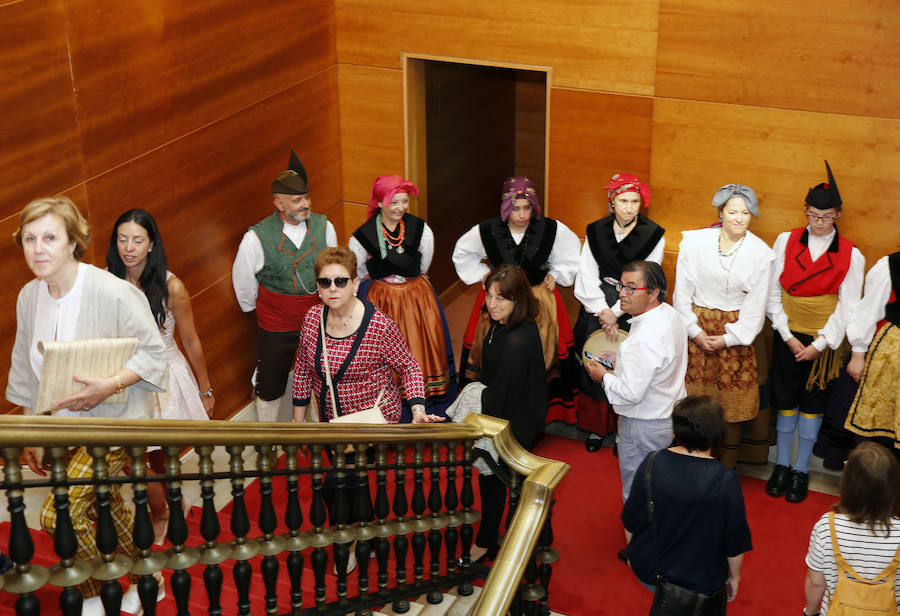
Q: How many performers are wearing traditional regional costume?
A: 7